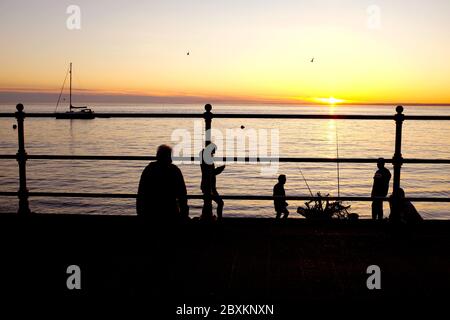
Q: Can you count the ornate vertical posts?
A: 3